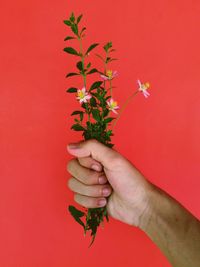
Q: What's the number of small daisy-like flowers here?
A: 4